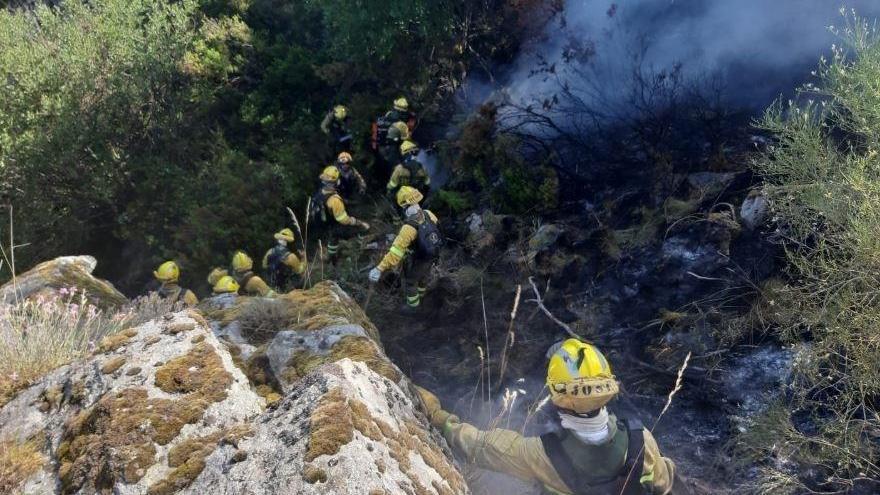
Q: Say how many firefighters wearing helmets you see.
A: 13